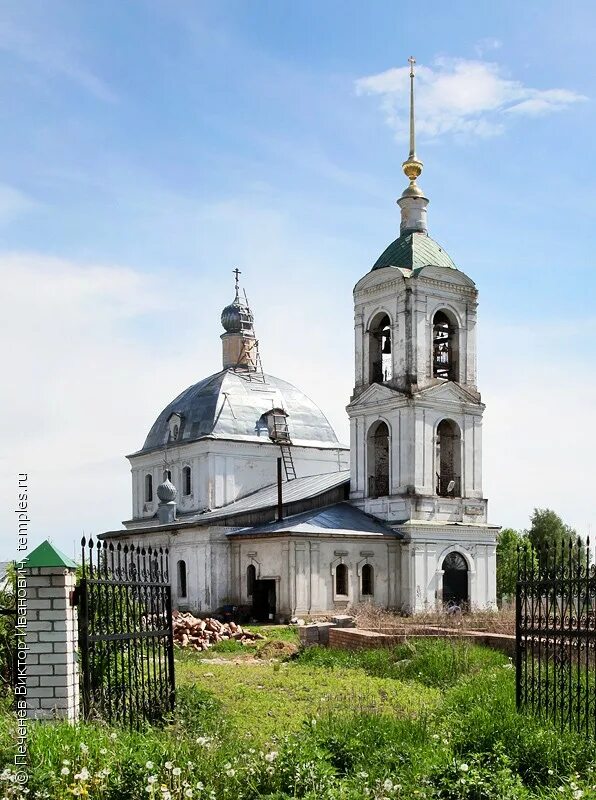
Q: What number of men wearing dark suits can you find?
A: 0